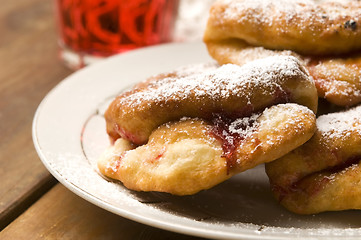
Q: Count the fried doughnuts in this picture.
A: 3